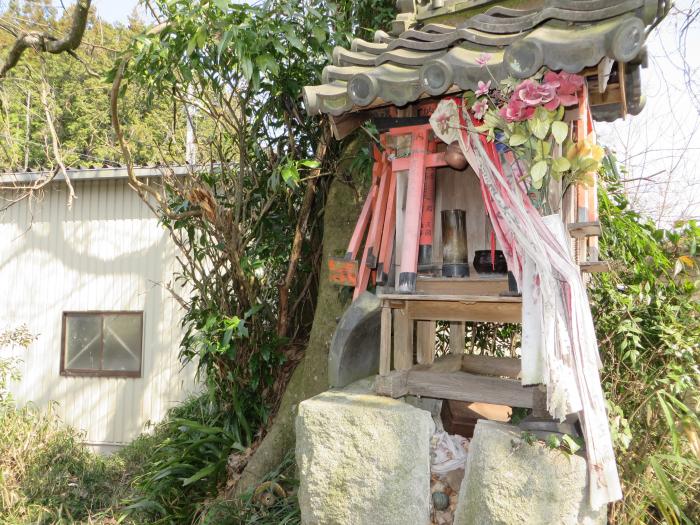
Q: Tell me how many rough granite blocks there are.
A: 2